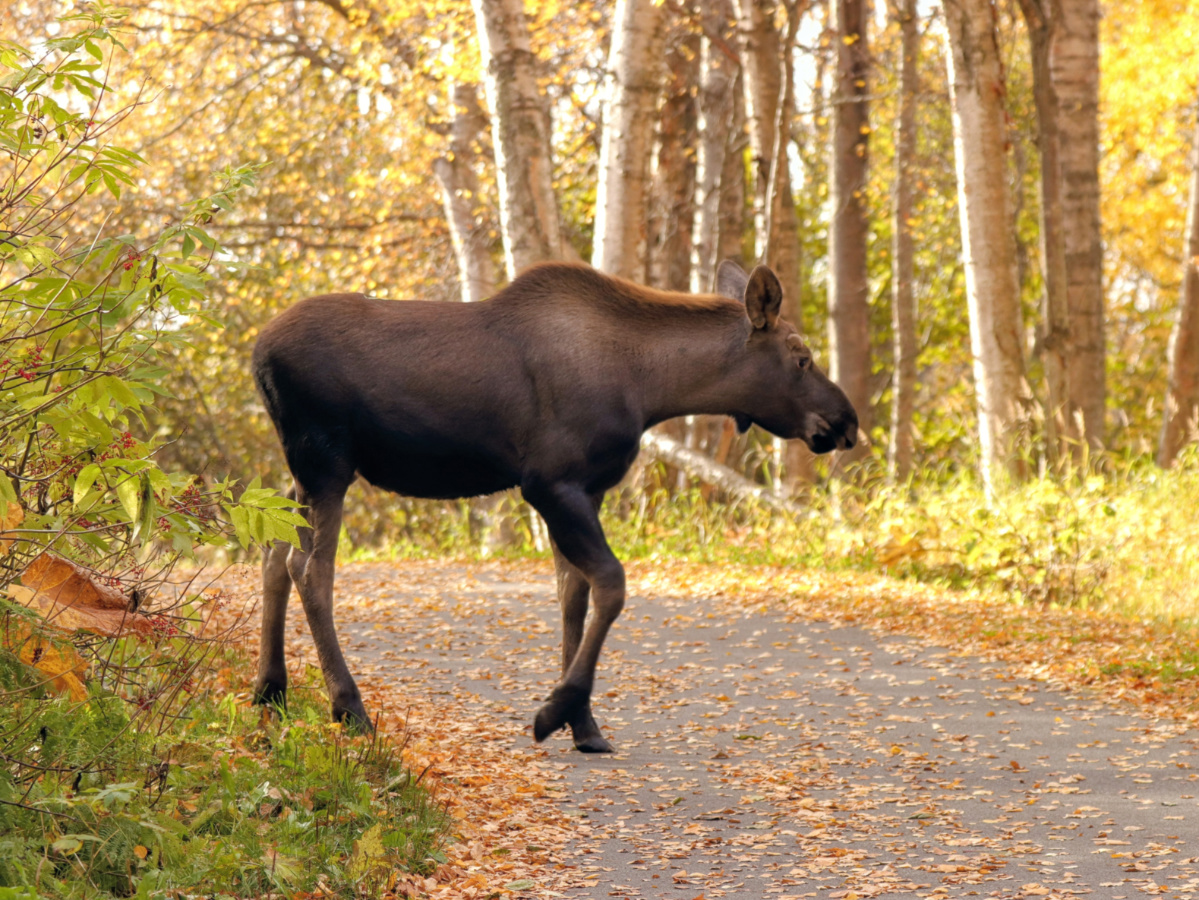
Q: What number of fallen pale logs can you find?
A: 1